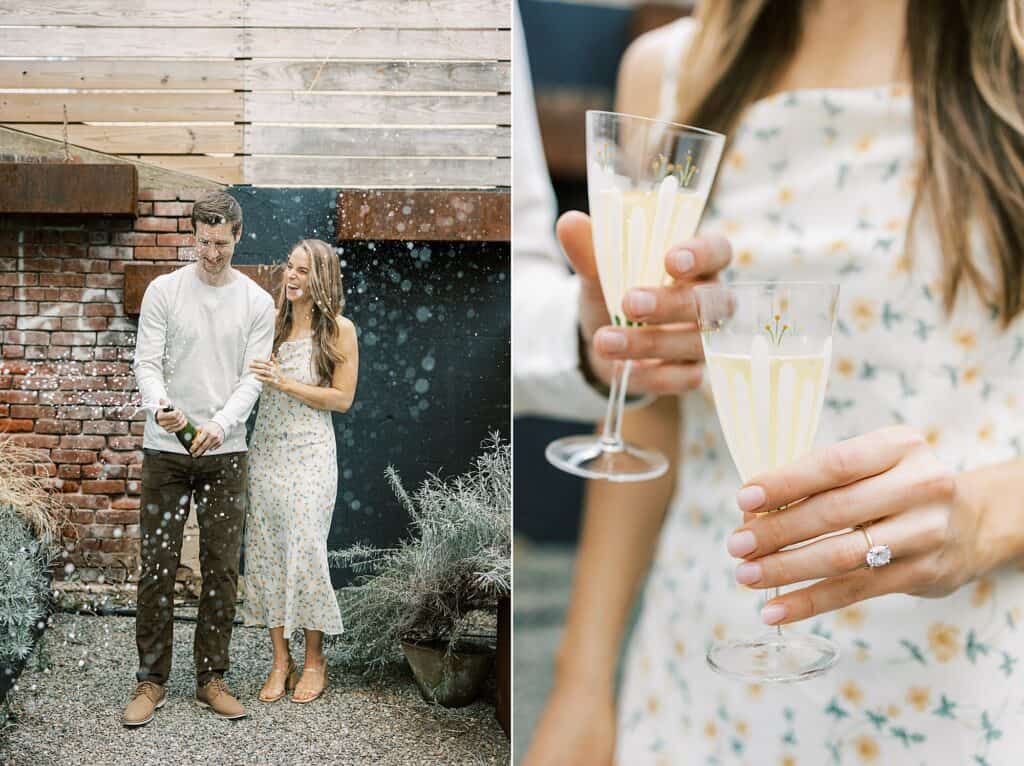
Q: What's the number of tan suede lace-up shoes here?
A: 2